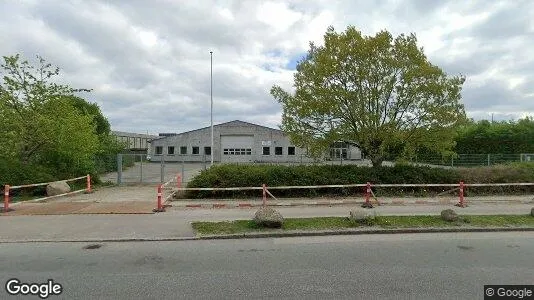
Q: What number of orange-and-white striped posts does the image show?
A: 7